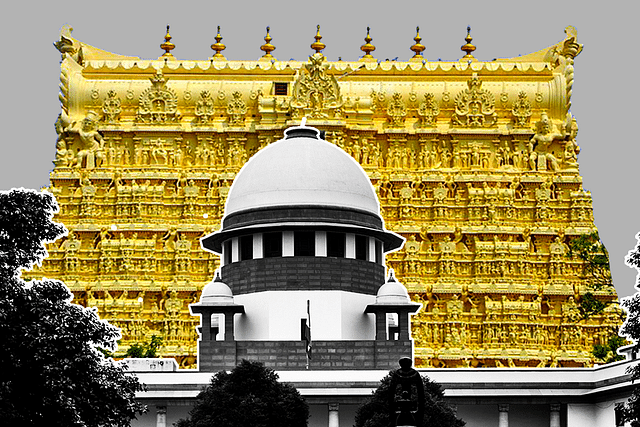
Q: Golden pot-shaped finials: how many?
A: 7